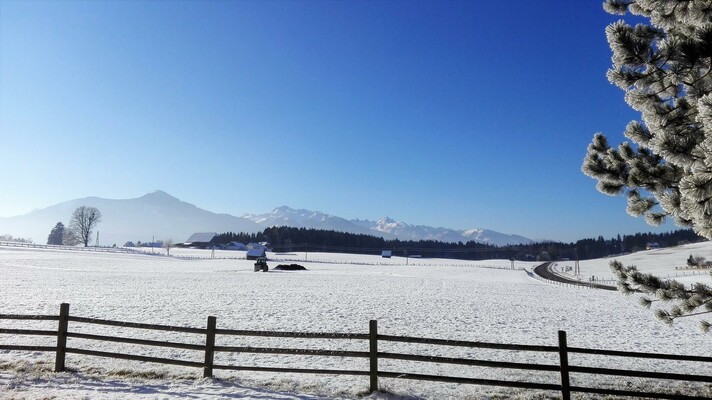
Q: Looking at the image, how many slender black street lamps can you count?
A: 0